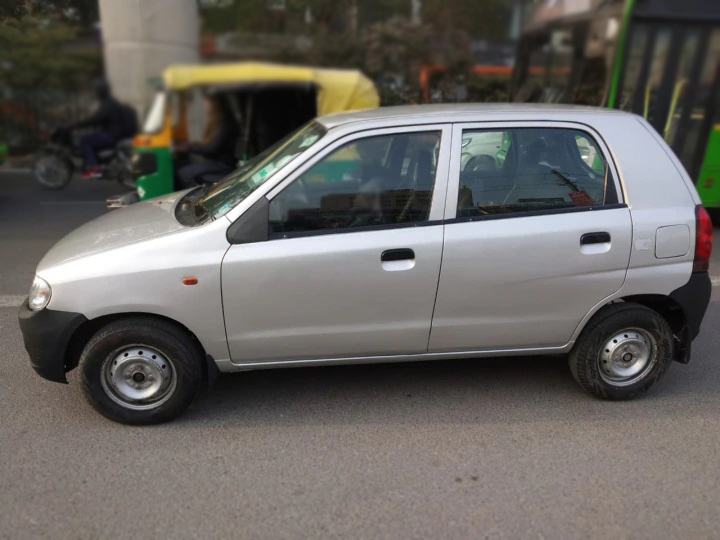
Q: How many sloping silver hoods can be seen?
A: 1